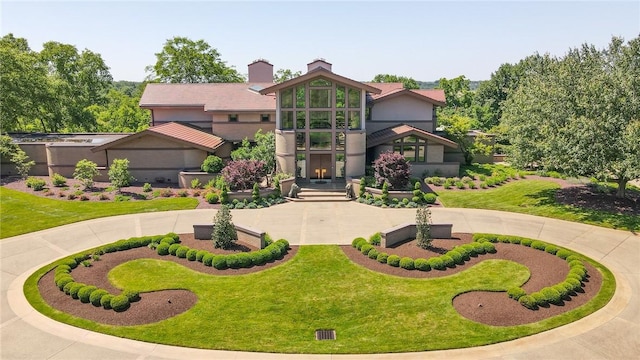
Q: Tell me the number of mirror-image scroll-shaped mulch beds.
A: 2